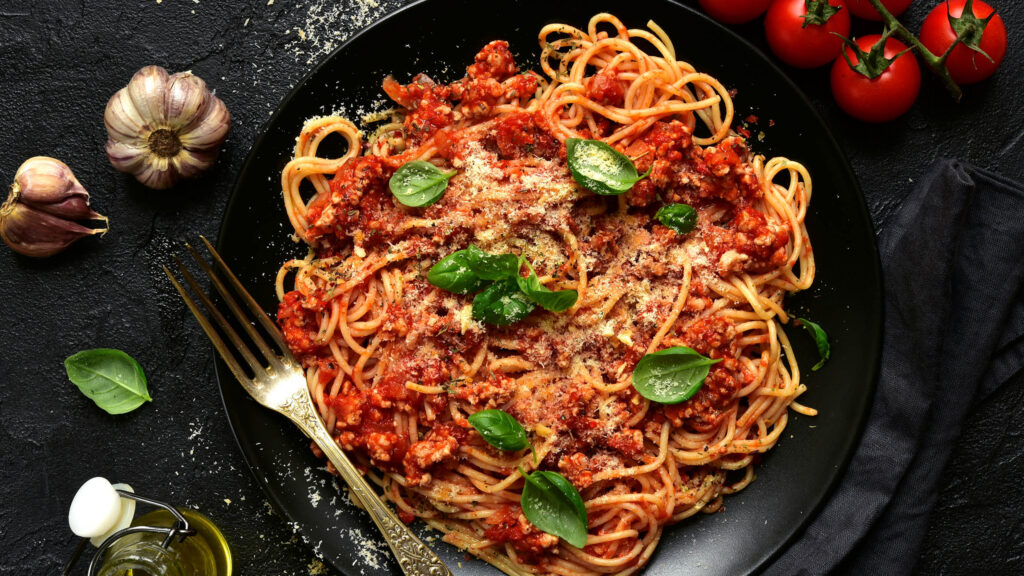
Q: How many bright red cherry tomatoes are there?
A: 5